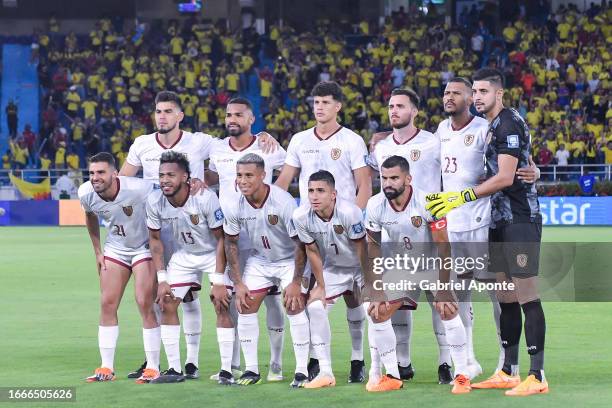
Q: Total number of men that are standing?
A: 6